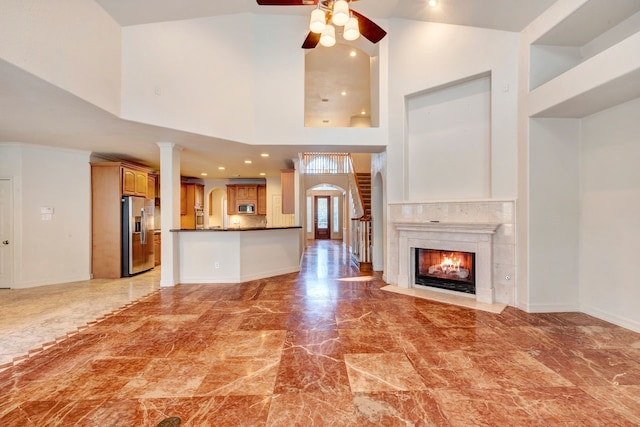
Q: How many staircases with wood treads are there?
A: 1